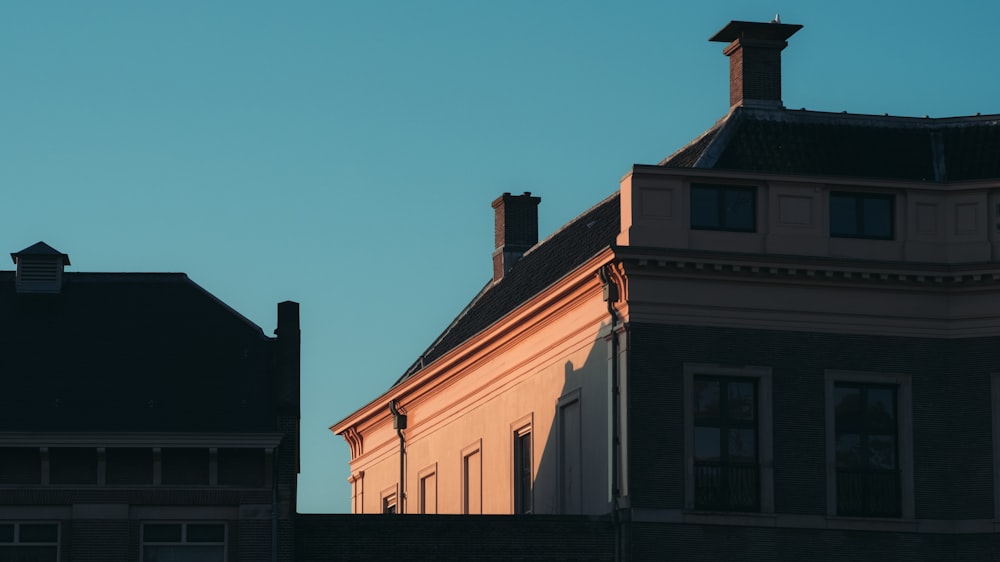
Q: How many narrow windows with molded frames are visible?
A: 5